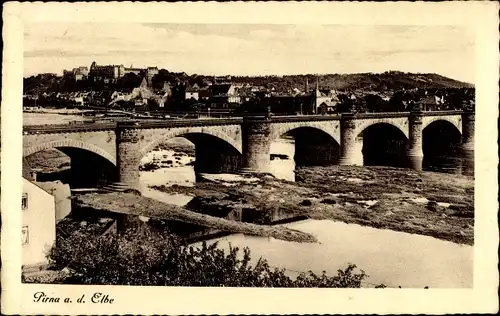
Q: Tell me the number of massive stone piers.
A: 5